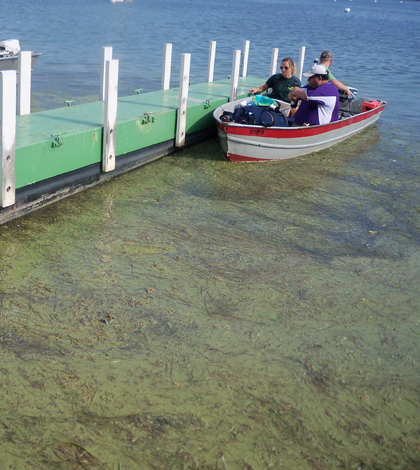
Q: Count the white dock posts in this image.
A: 11